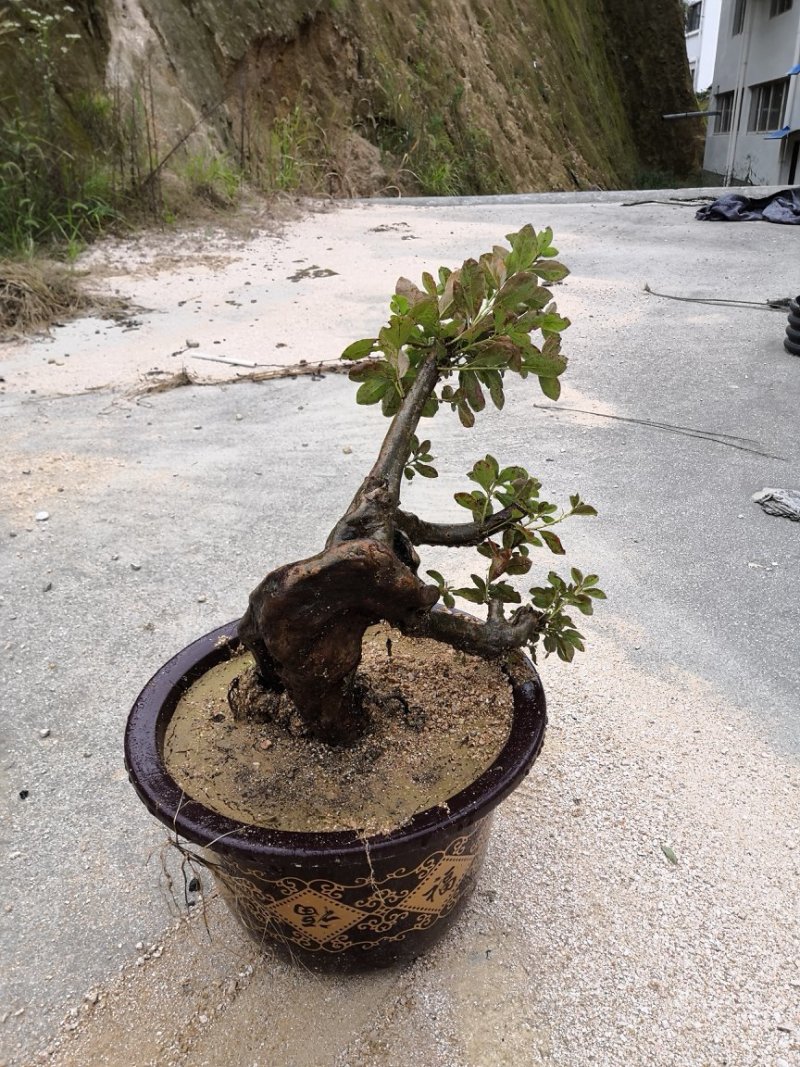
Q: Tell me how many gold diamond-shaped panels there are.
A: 2